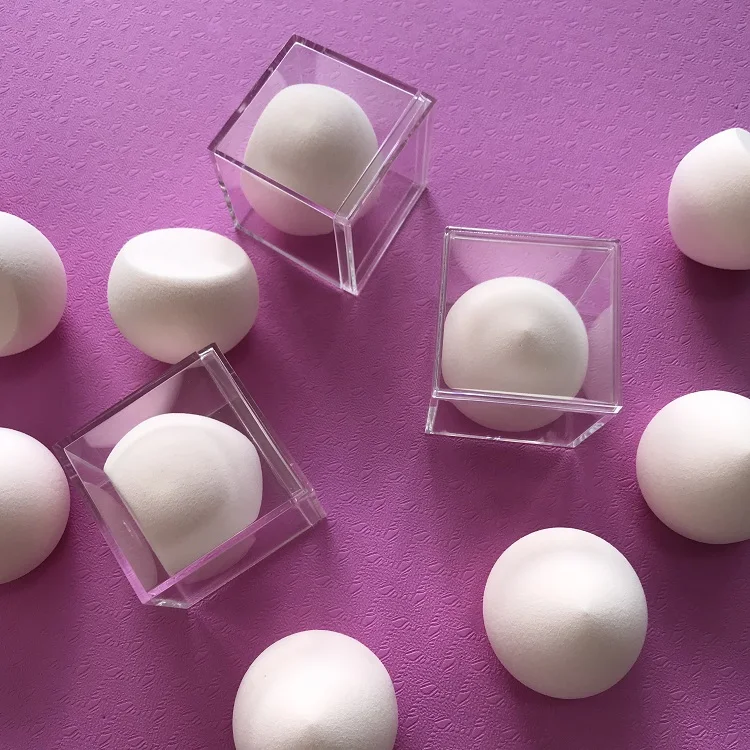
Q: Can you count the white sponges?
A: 10